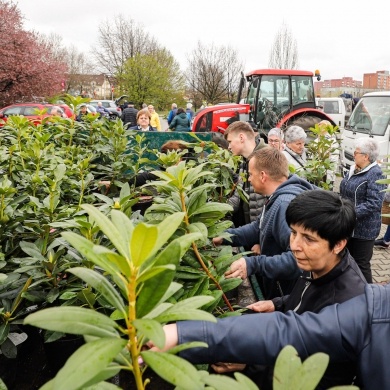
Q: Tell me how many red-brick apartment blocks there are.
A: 2